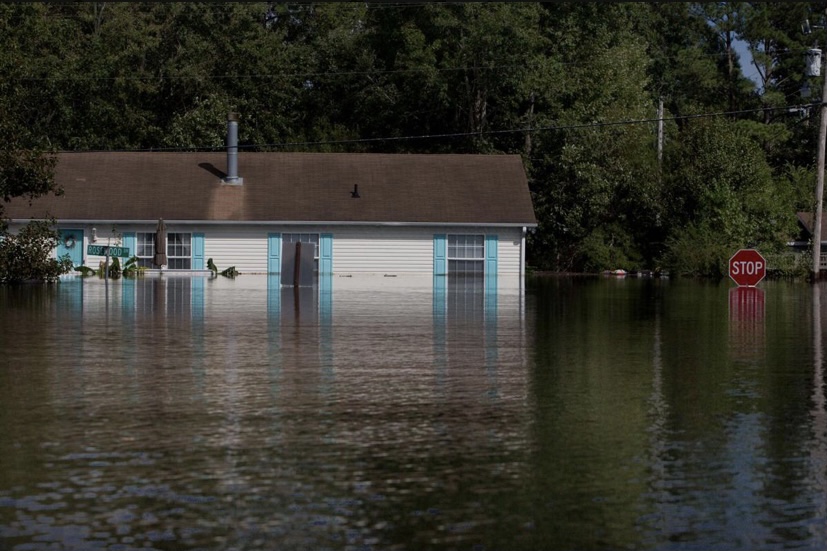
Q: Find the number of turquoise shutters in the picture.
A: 6